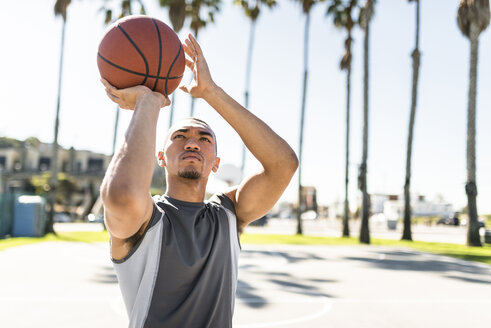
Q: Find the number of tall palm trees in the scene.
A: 10